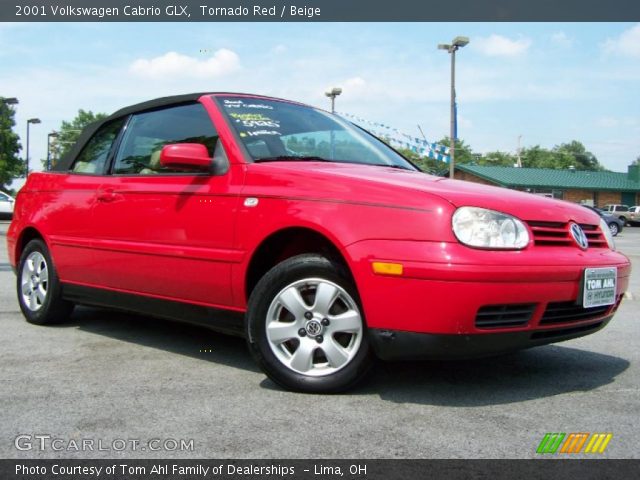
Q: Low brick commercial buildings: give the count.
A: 1